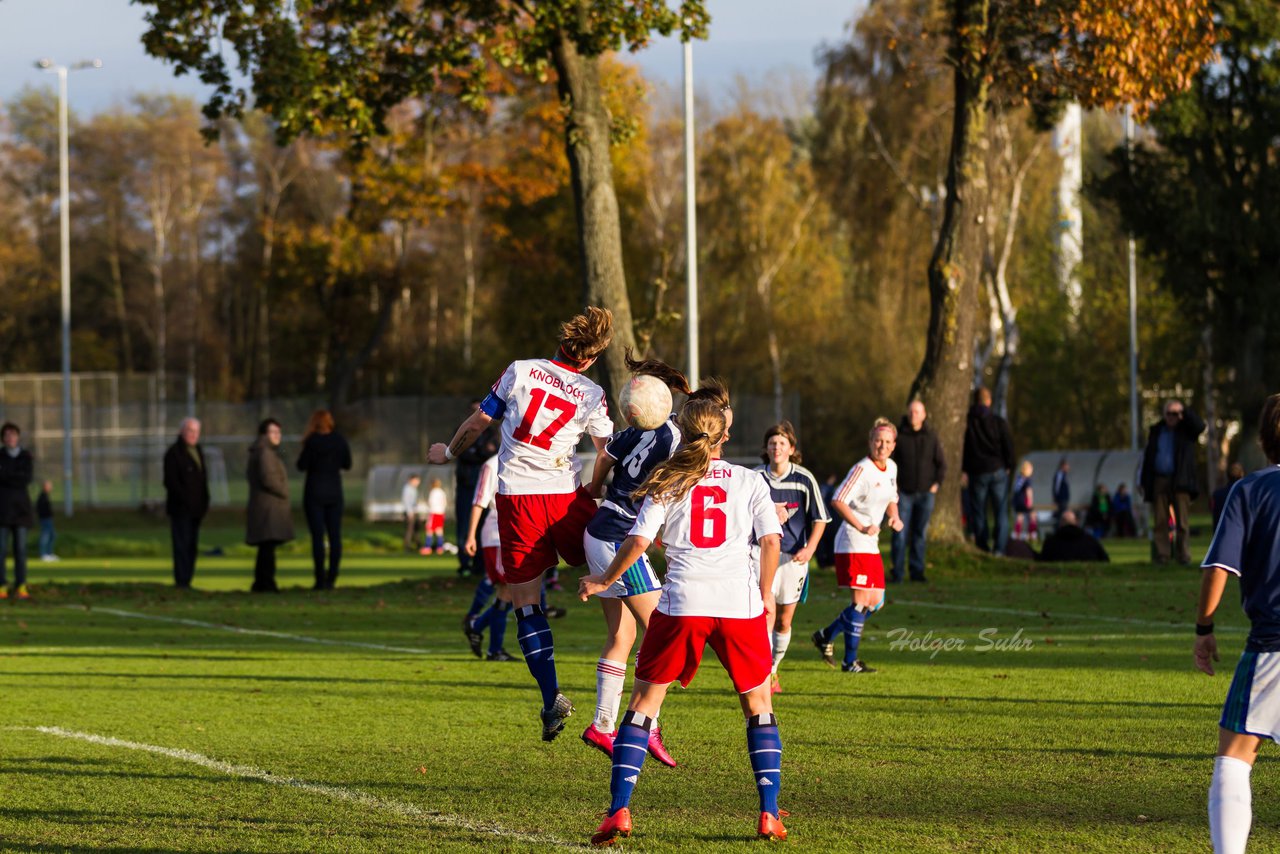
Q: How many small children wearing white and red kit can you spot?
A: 1